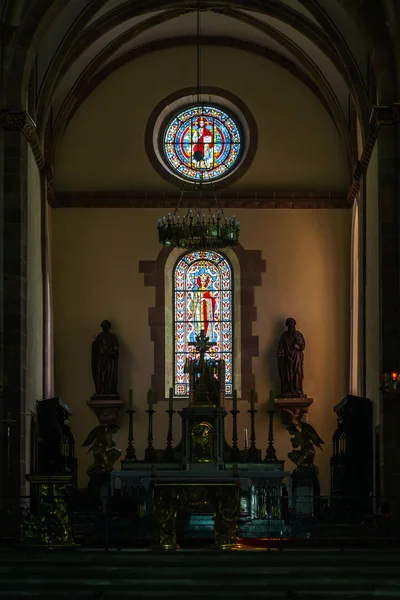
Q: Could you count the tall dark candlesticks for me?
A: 6